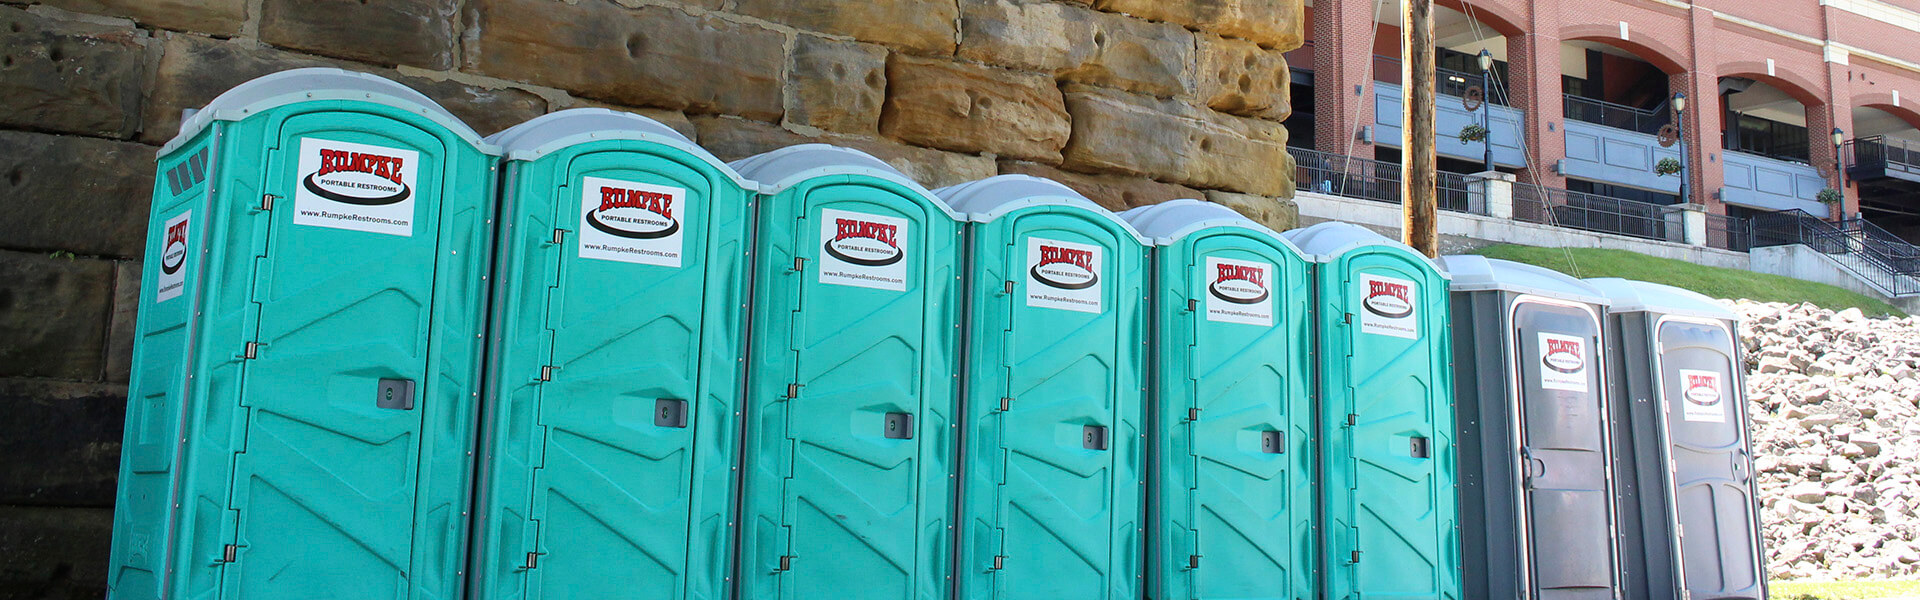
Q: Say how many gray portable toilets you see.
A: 2